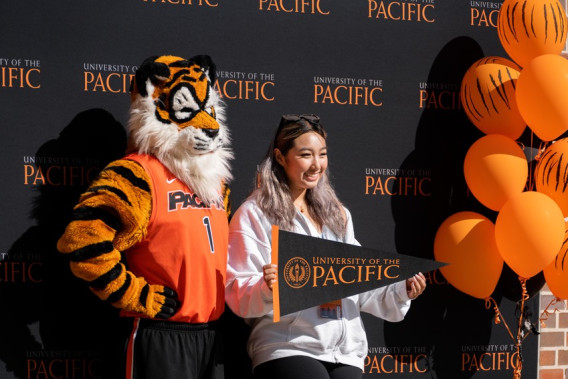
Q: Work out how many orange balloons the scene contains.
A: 8